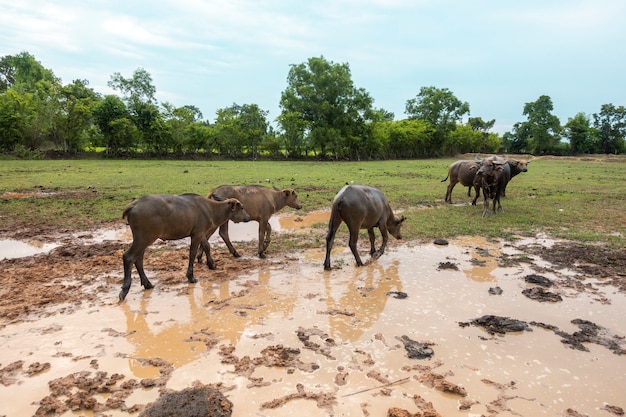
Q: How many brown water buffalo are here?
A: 6